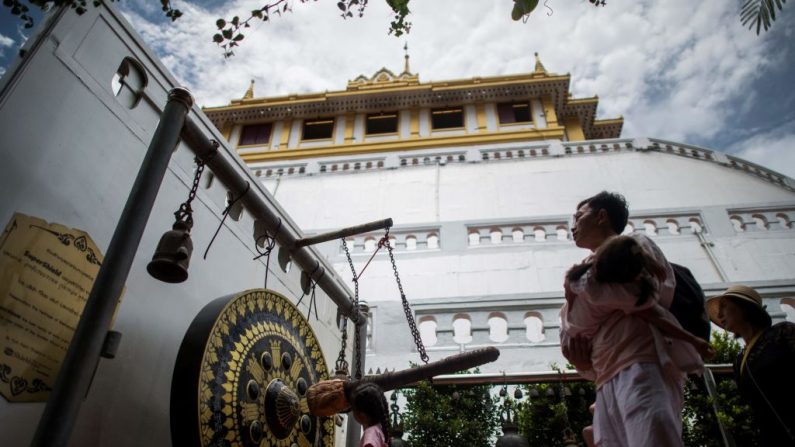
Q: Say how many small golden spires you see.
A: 3